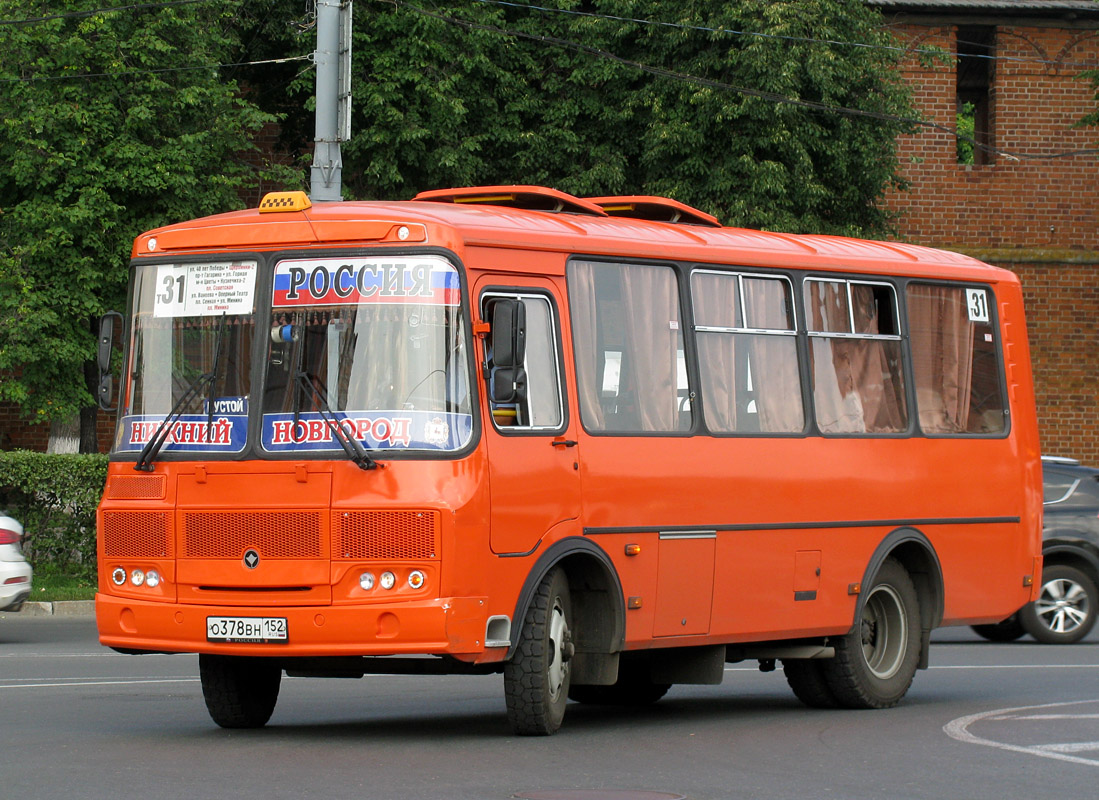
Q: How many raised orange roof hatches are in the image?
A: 2